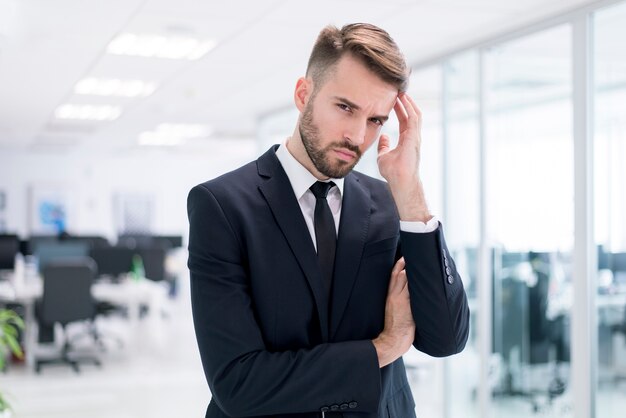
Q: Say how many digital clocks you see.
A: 0